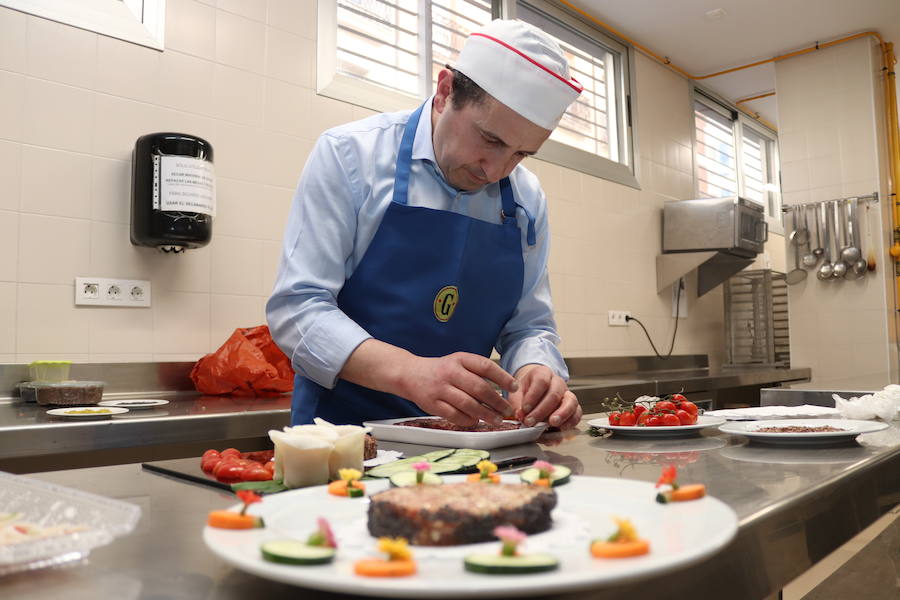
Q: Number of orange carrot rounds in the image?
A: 6